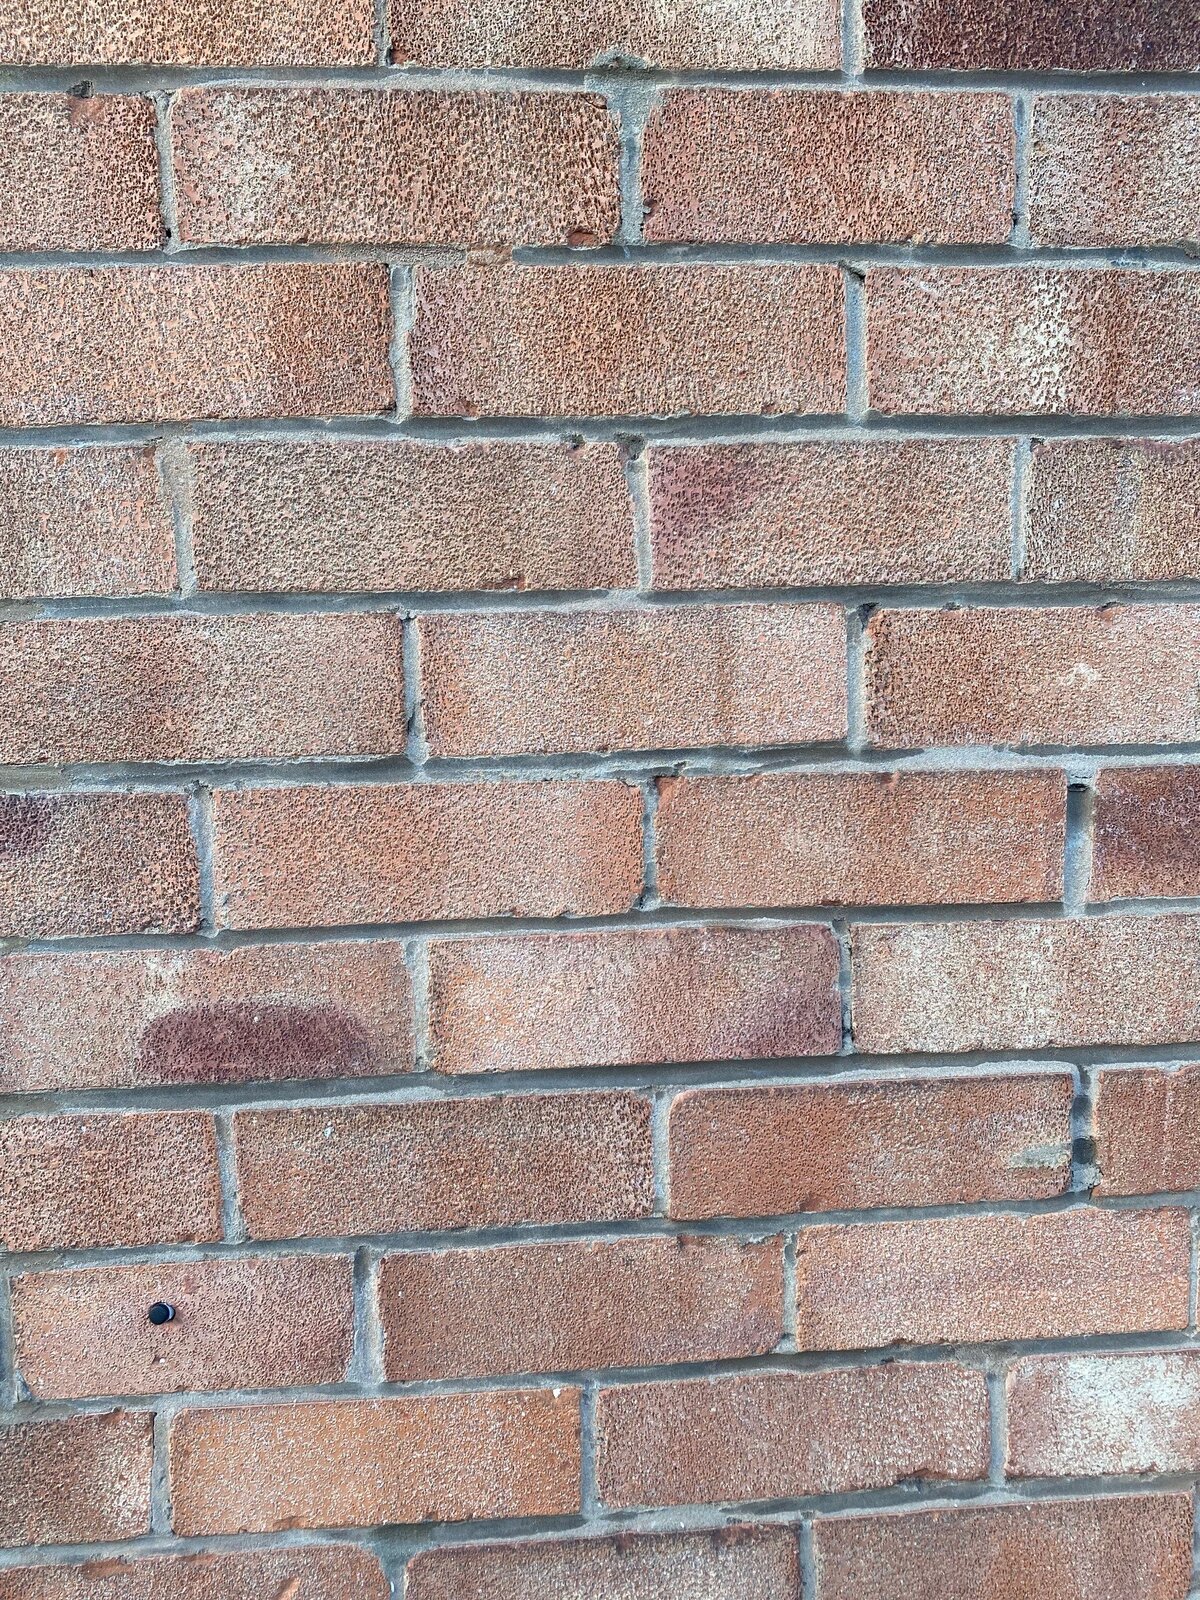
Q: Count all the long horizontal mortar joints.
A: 10